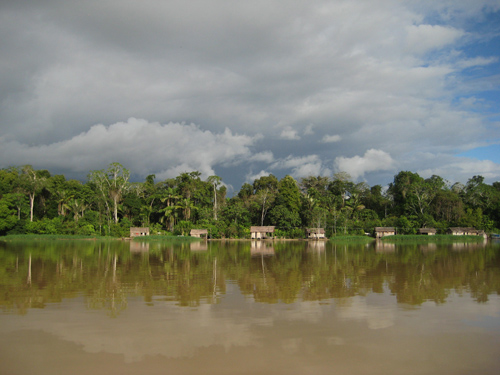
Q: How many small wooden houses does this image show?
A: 7